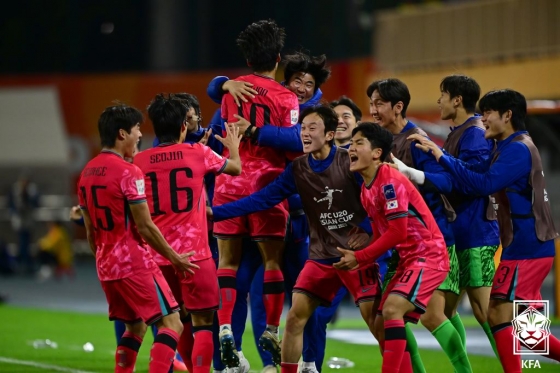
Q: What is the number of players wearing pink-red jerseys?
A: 4